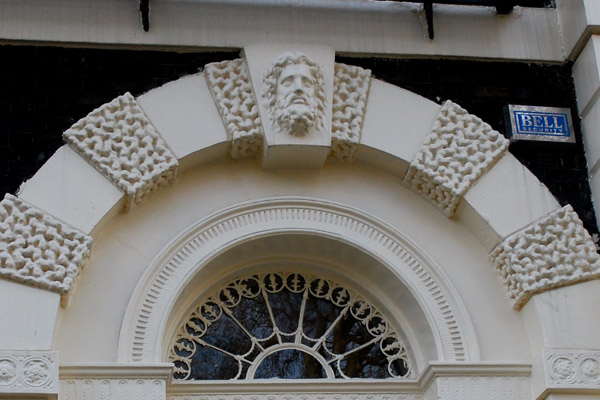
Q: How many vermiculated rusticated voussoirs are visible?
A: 6